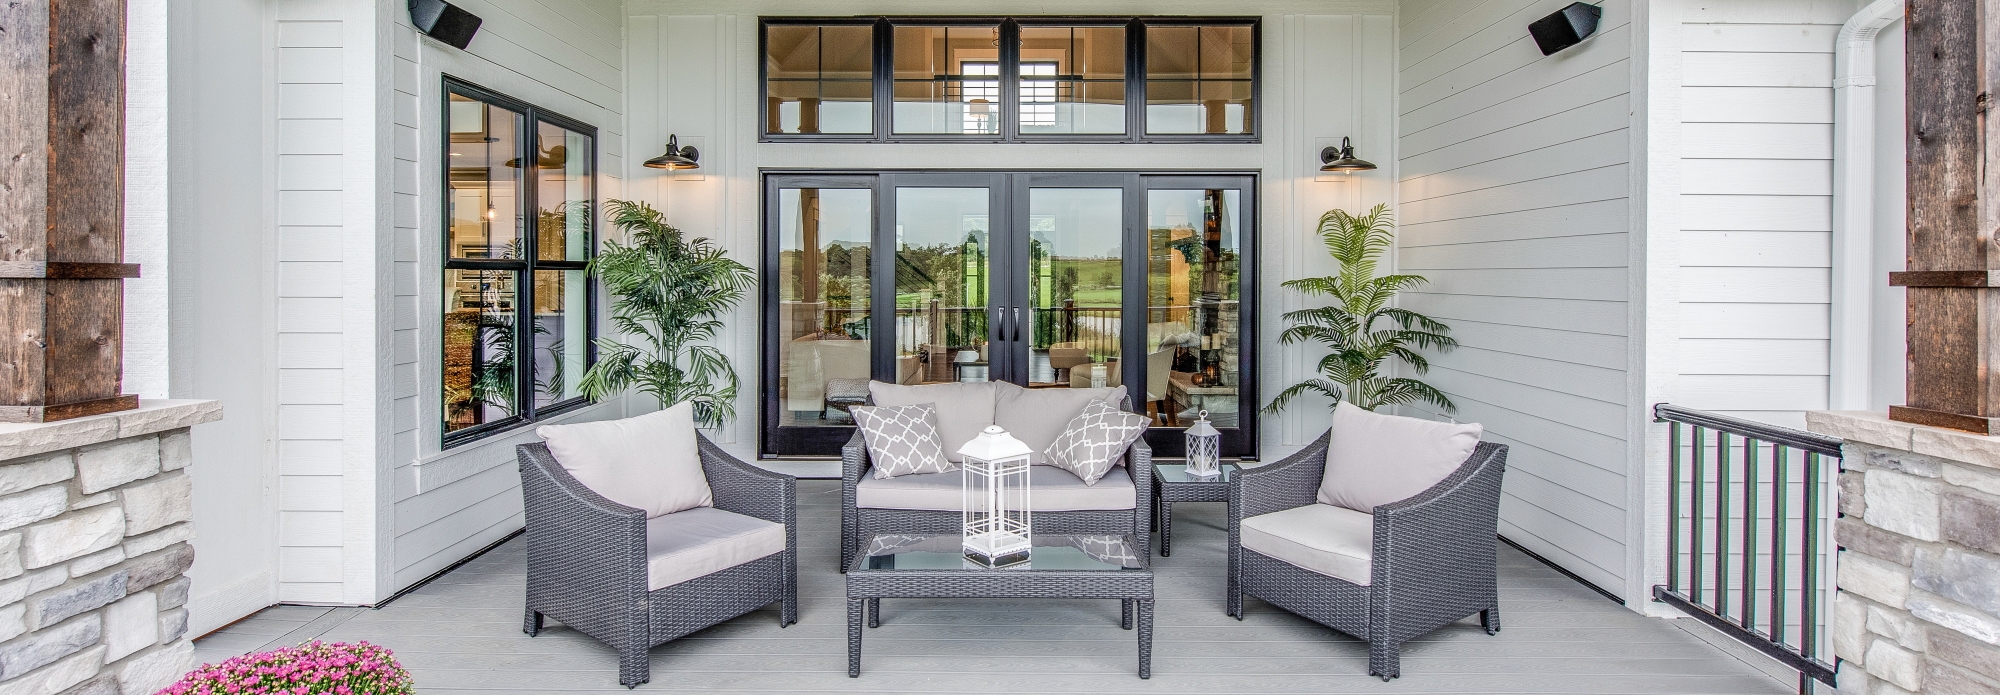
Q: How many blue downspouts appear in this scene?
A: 0